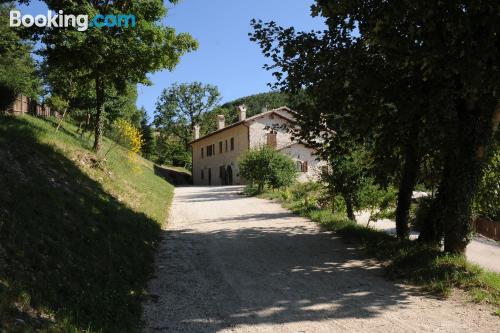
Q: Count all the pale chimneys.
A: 3